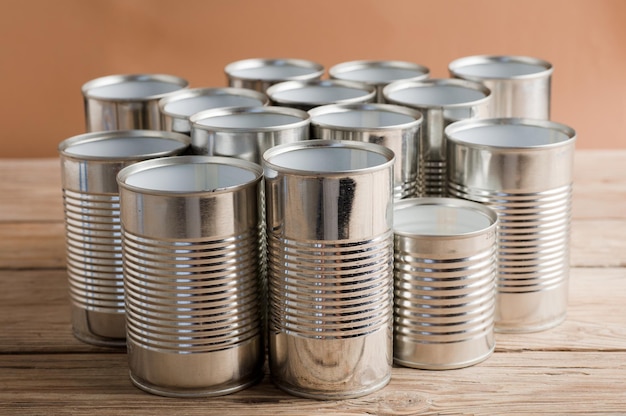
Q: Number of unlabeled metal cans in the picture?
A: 14